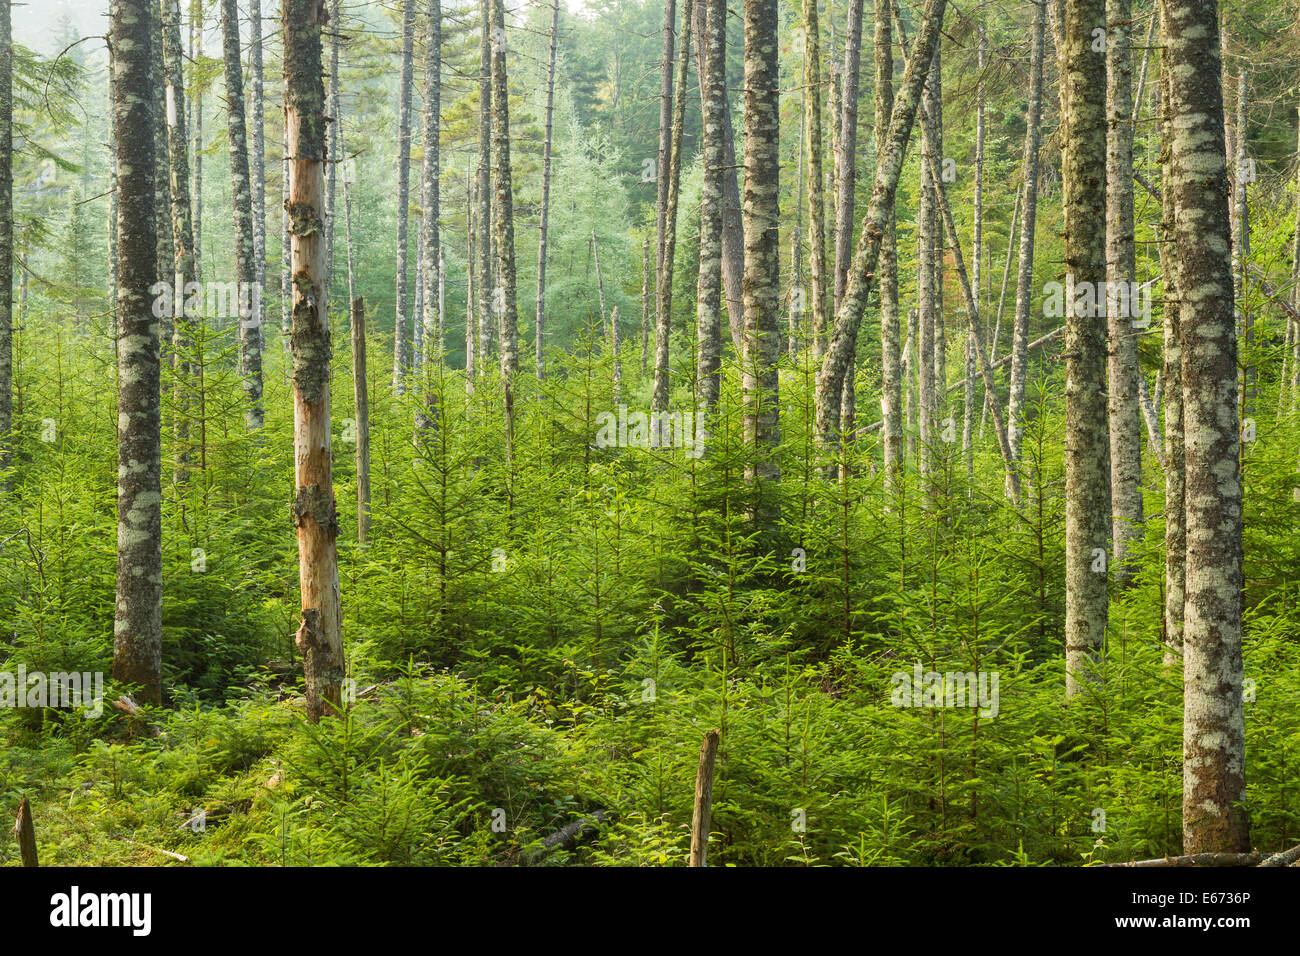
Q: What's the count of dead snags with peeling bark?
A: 1